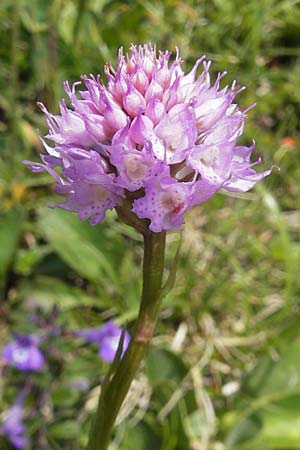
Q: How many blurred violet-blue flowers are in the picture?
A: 3